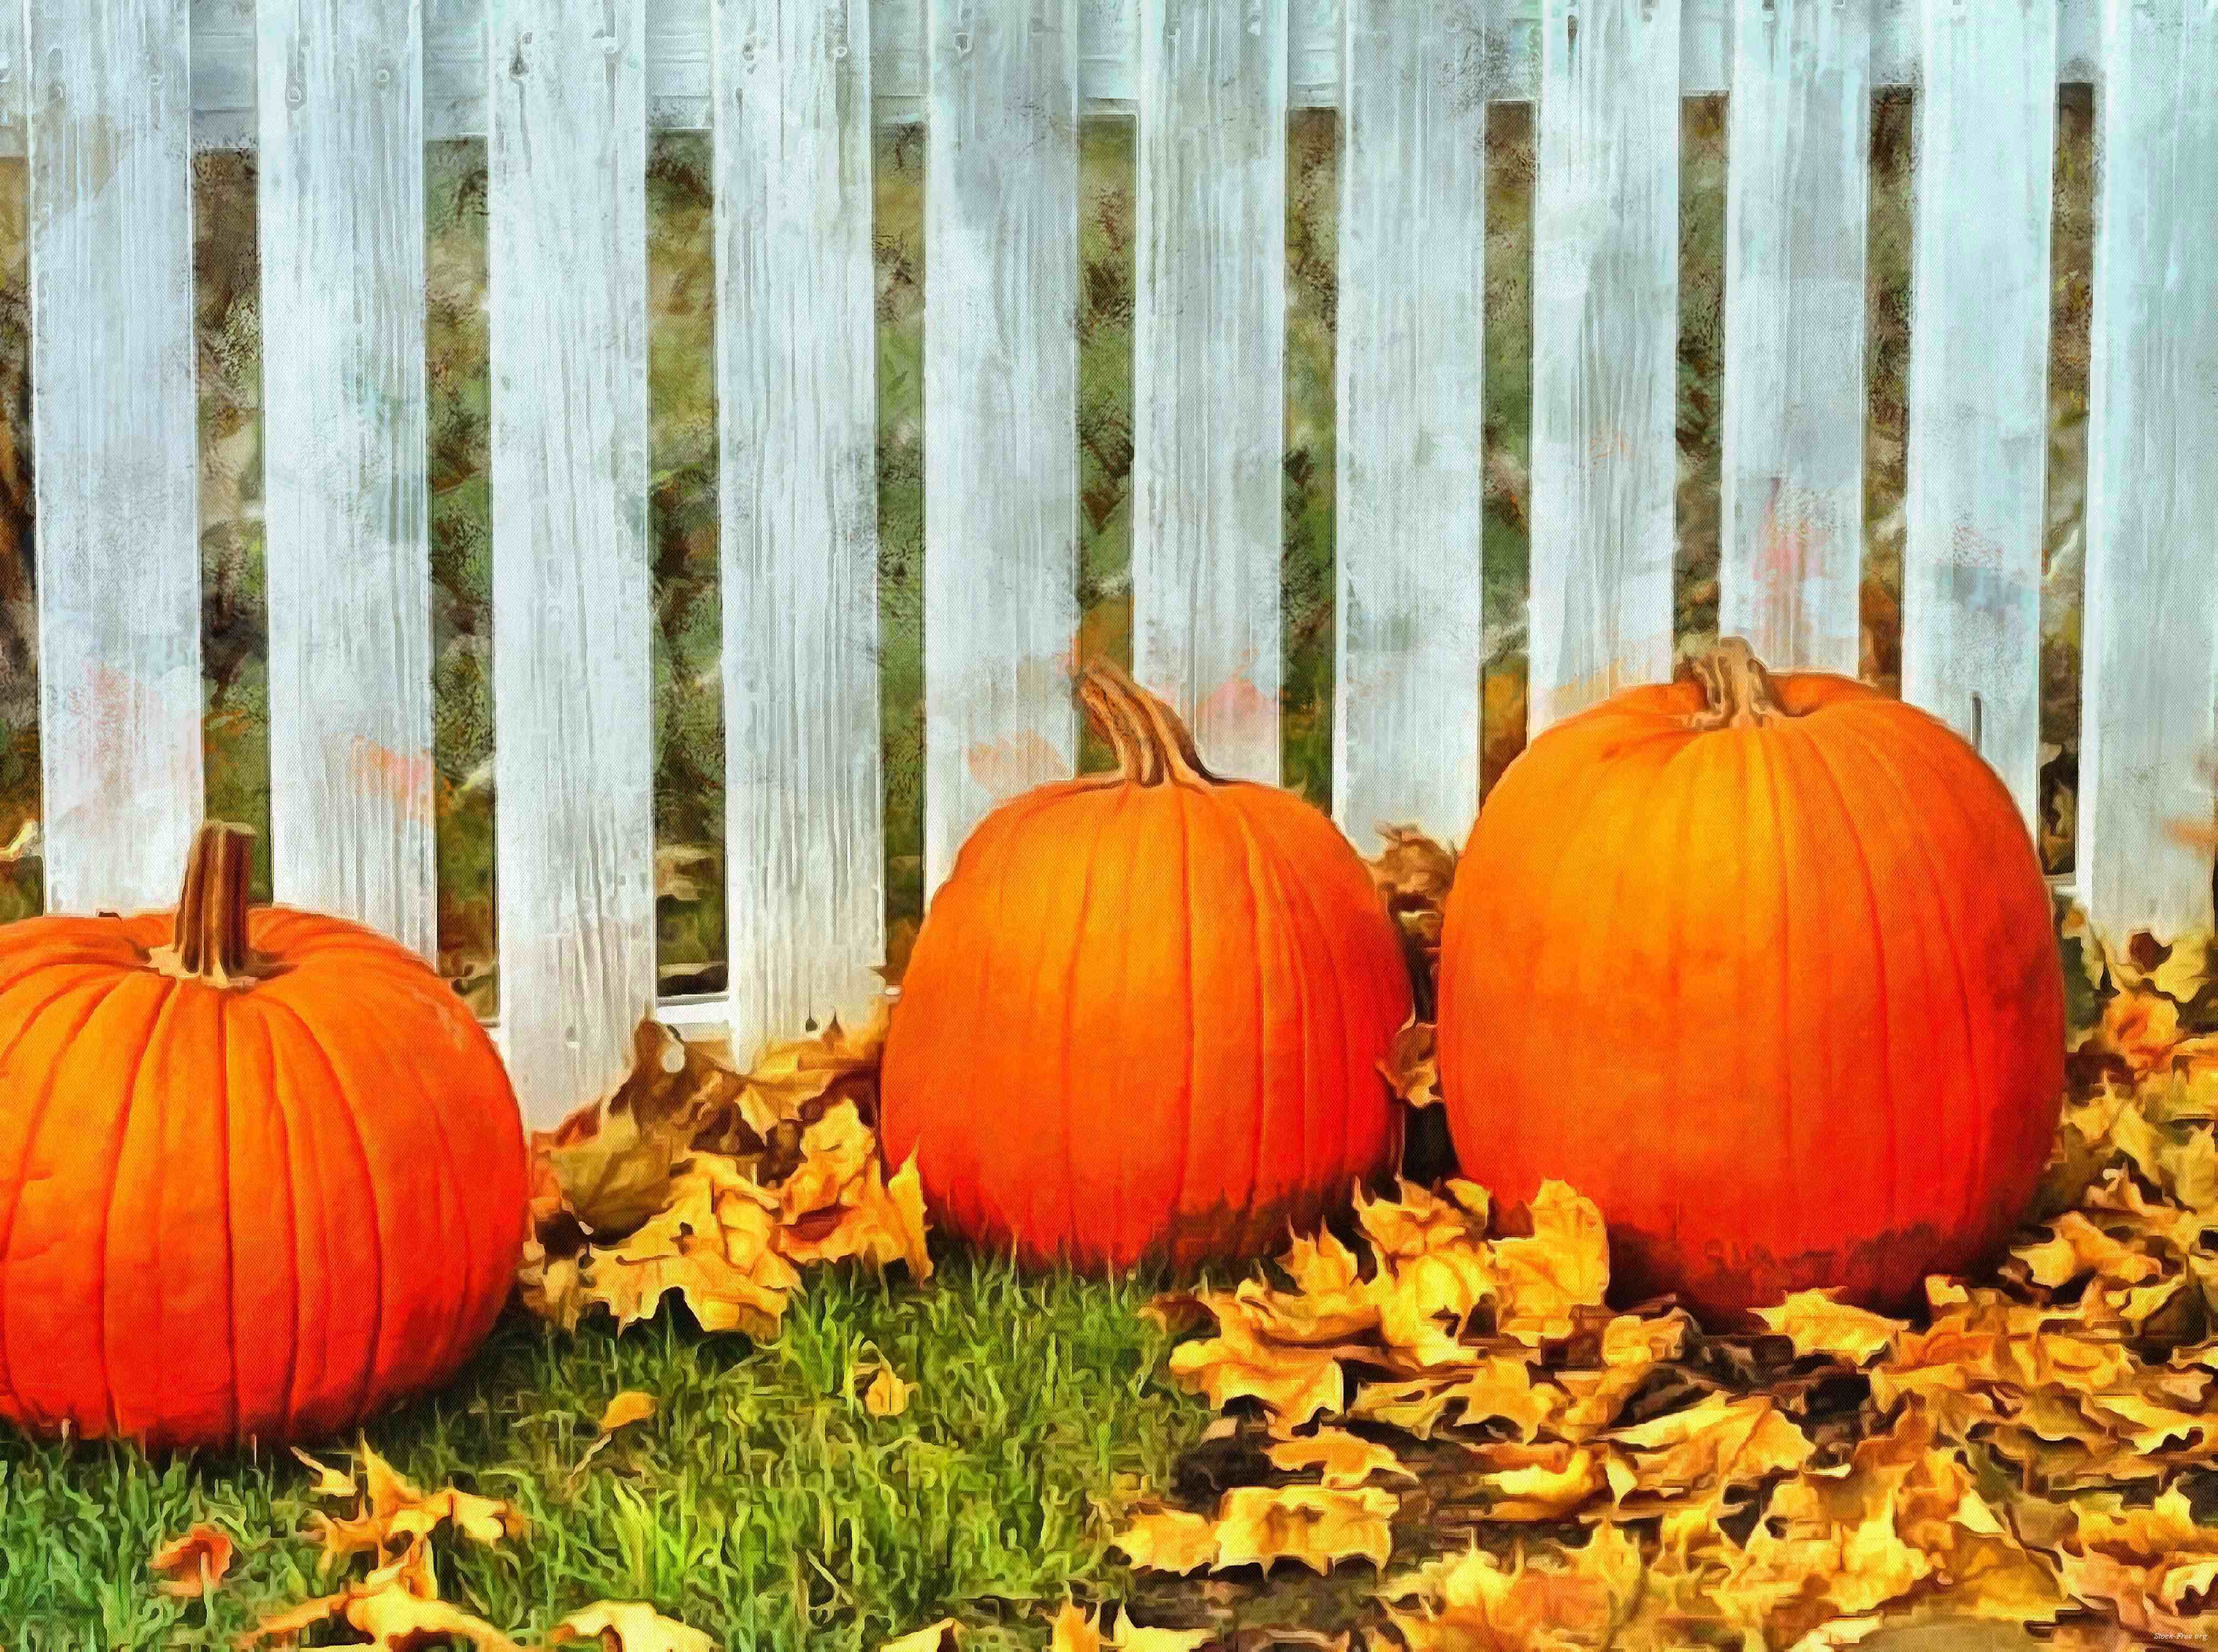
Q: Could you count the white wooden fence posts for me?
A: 11